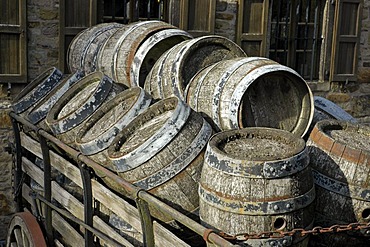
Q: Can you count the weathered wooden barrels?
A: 12